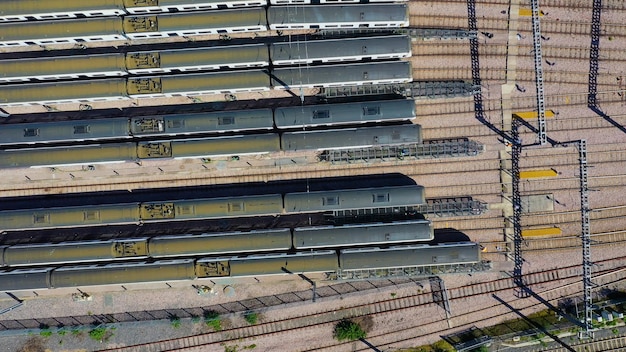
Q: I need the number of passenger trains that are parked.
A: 9